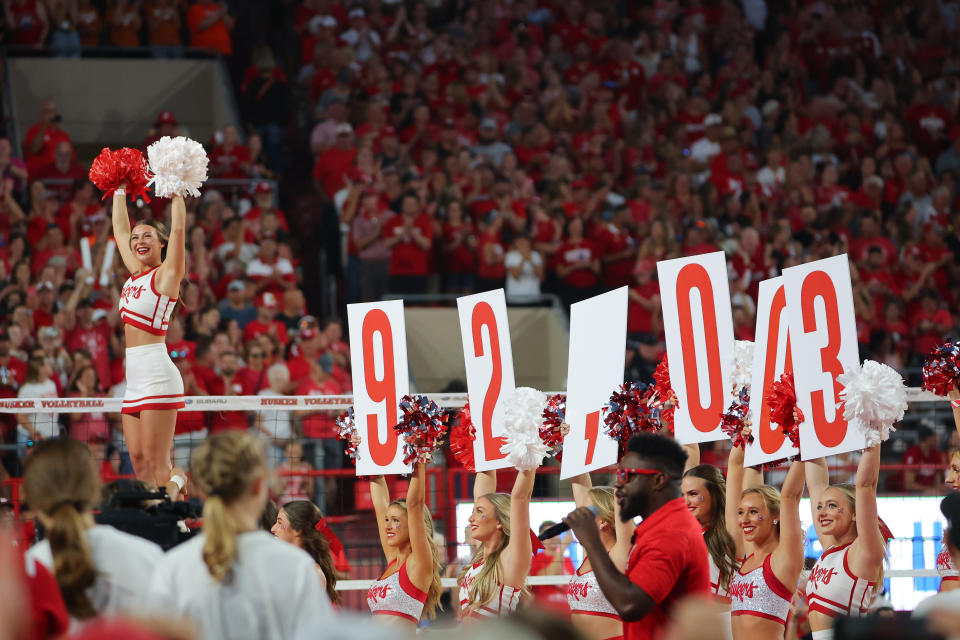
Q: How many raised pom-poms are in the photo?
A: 14